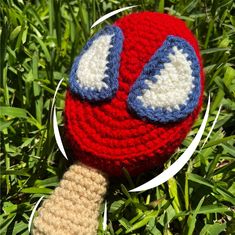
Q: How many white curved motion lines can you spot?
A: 7